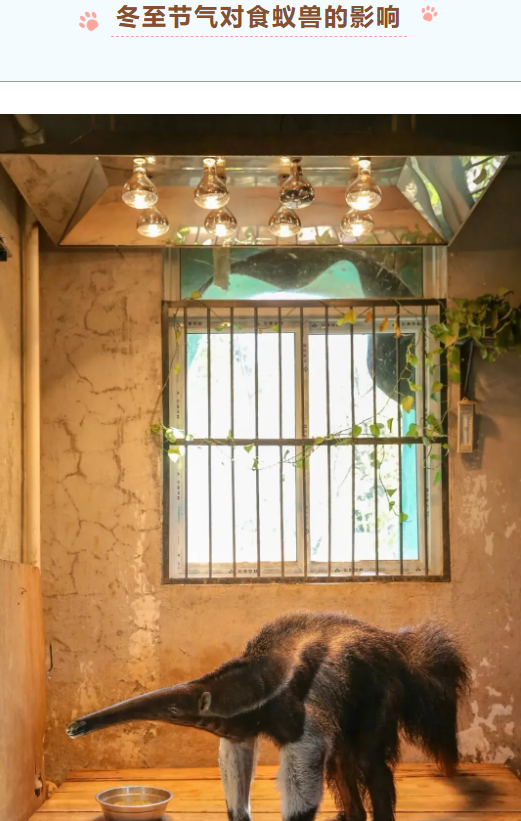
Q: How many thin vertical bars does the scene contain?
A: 11